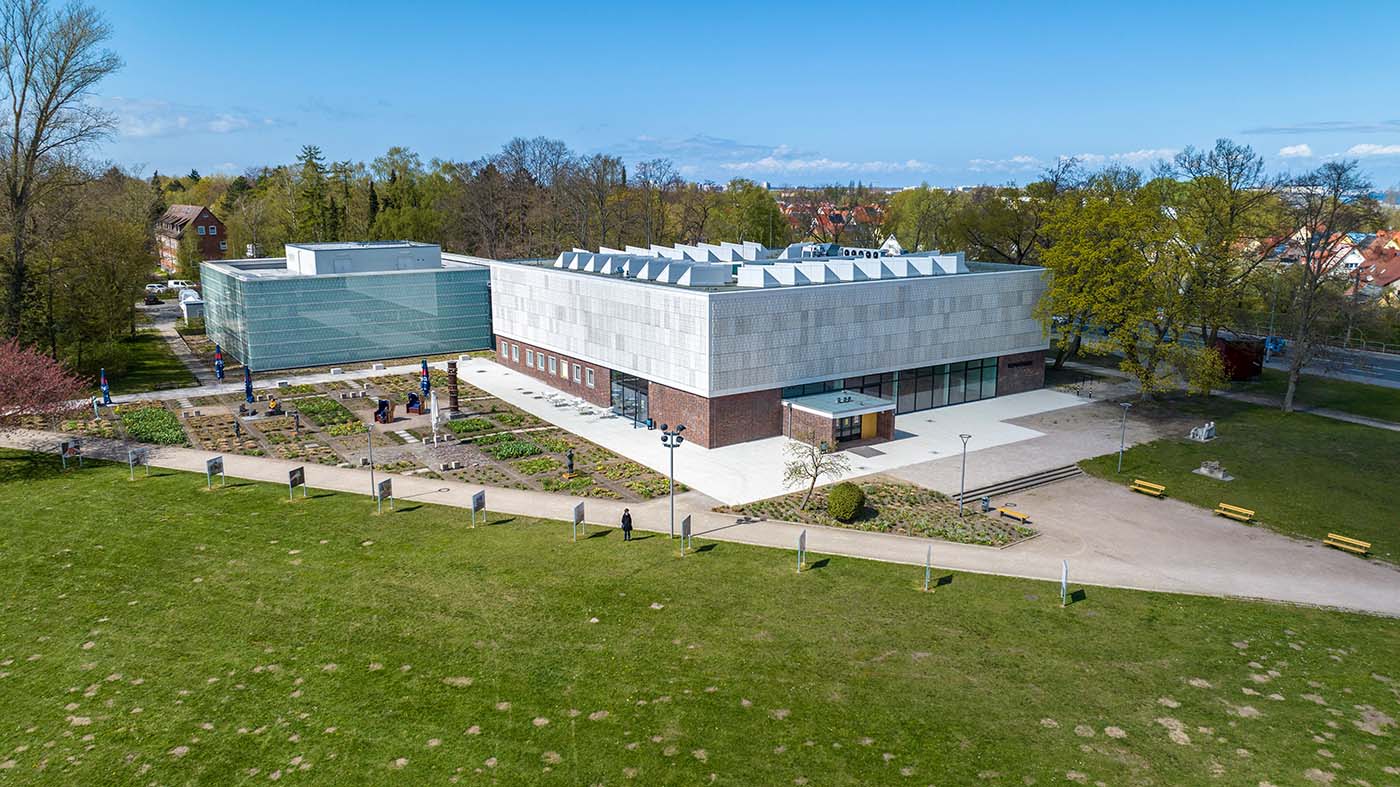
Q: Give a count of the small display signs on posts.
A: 11